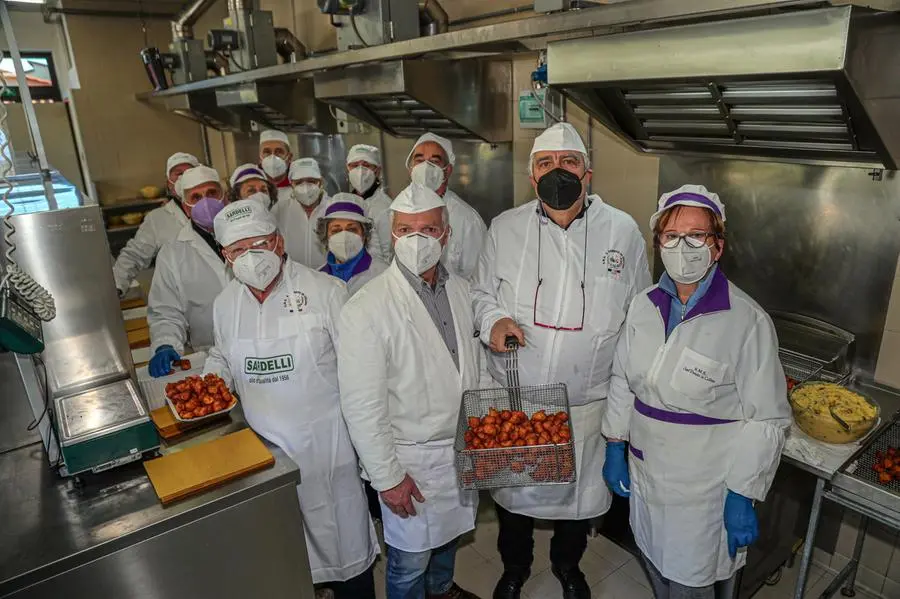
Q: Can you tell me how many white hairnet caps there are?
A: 12